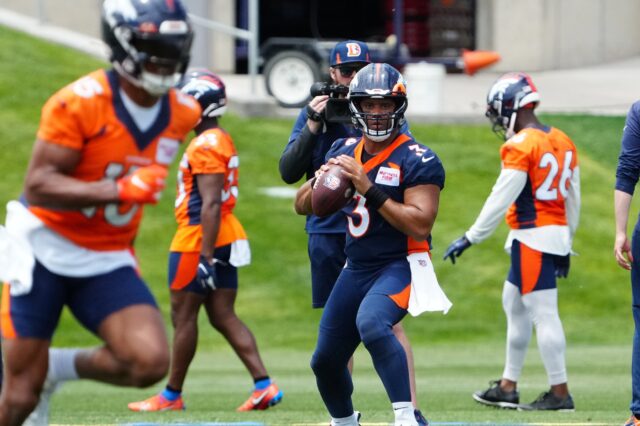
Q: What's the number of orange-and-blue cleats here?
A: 2